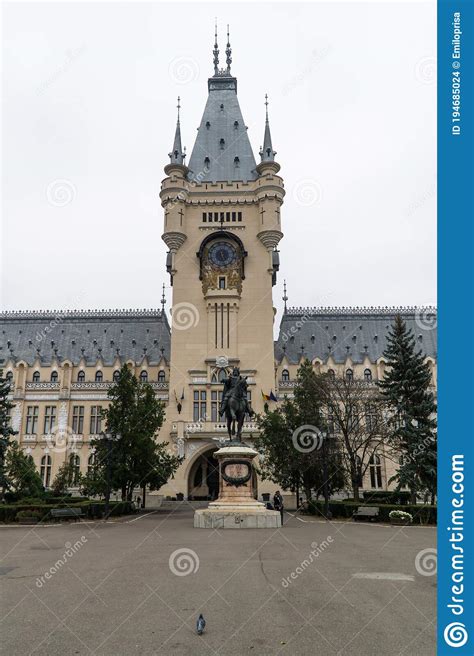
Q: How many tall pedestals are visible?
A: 1